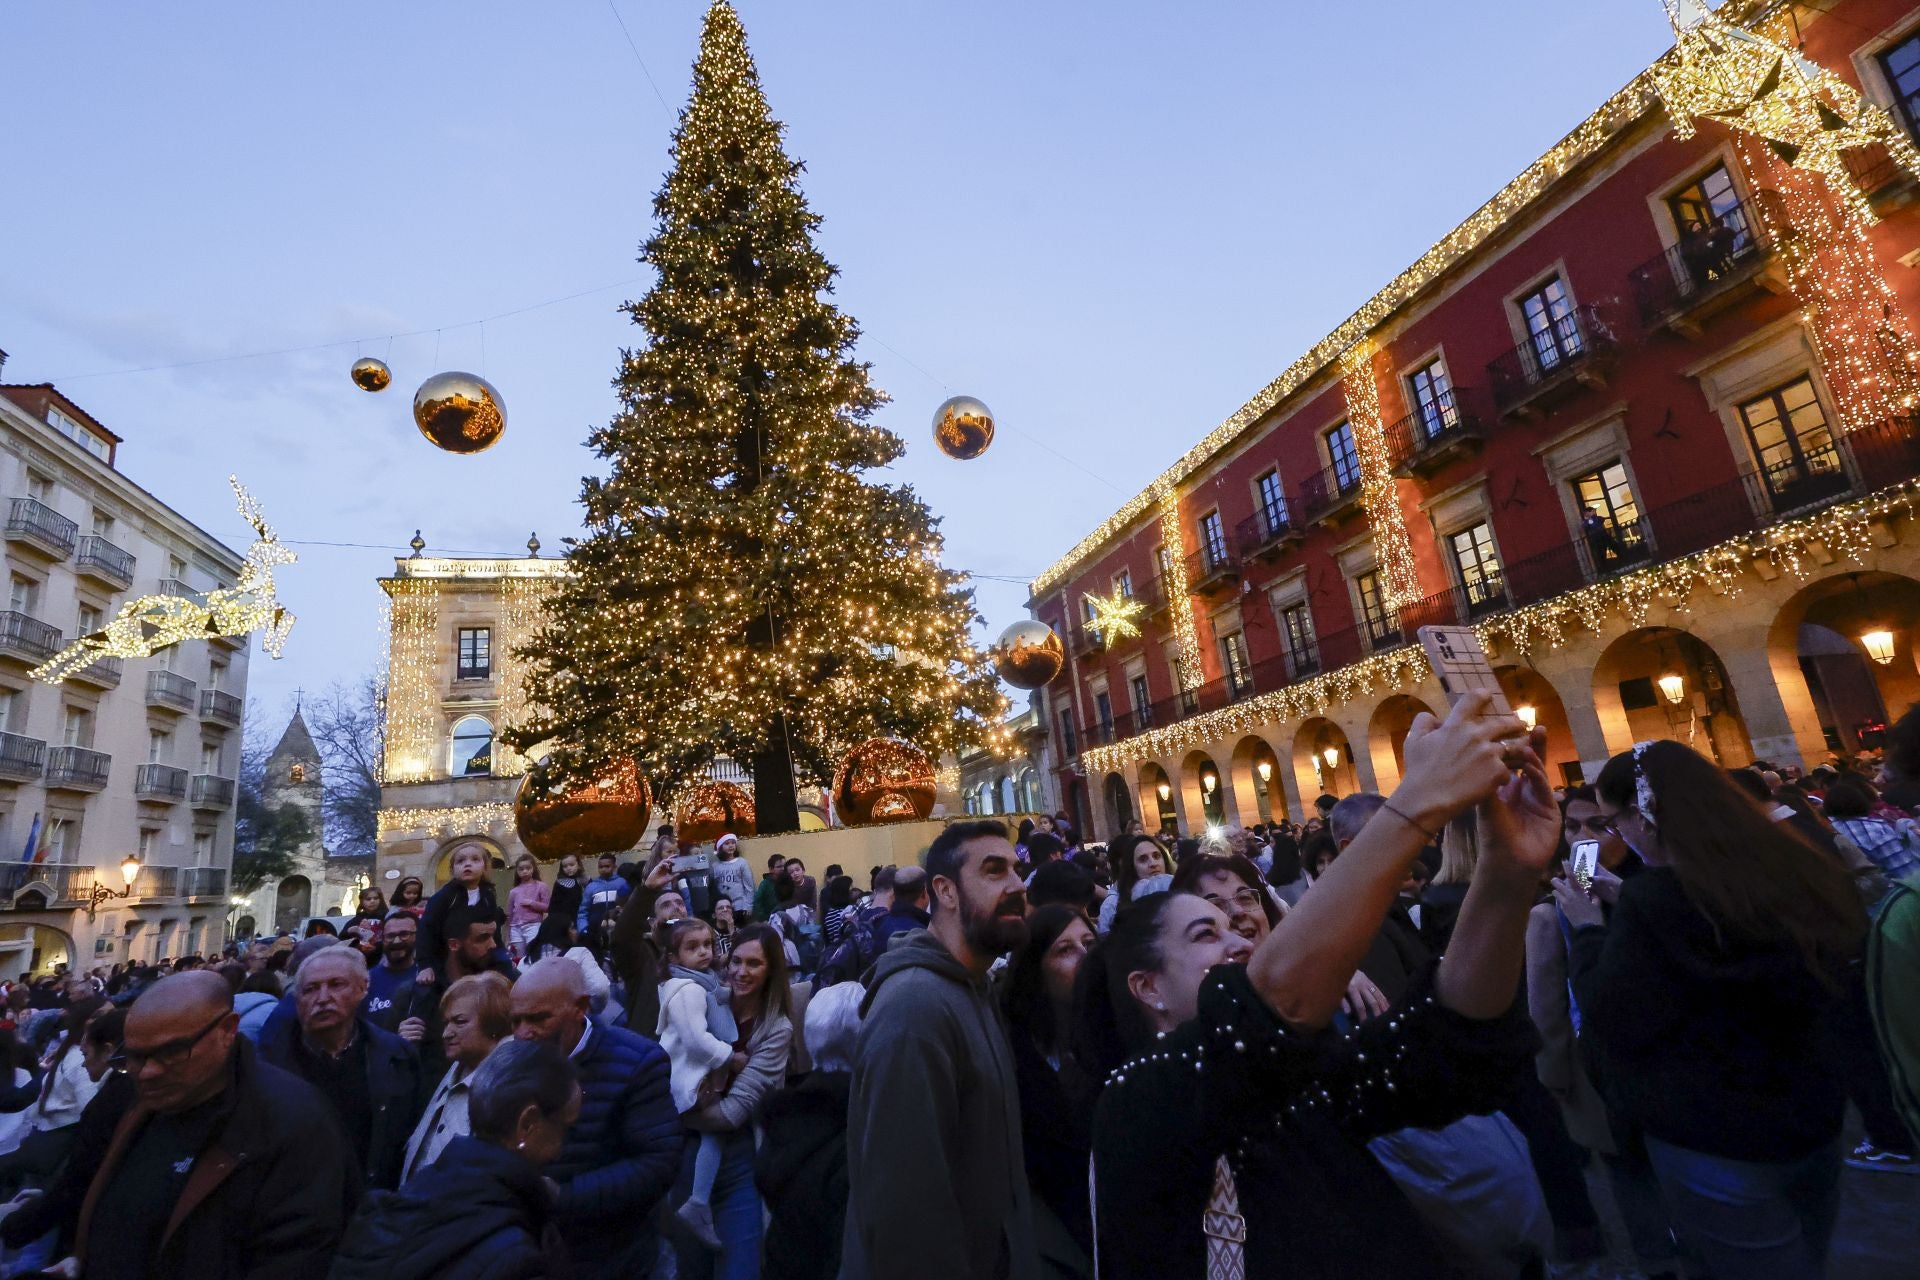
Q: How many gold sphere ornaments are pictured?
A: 7